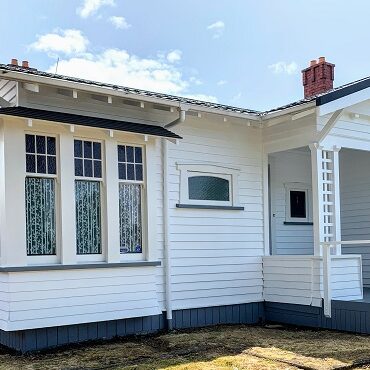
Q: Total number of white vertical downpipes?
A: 1